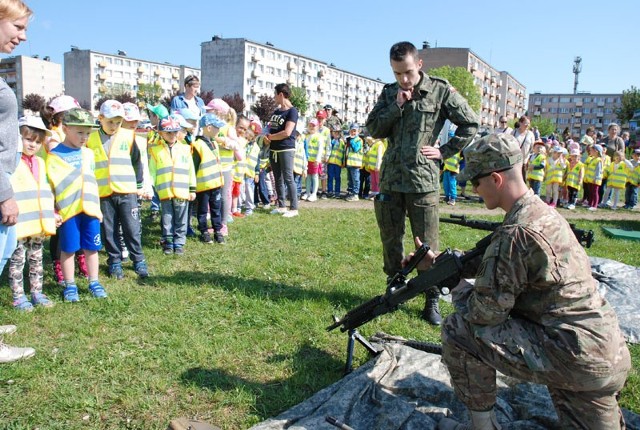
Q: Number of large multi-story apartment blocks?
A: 5